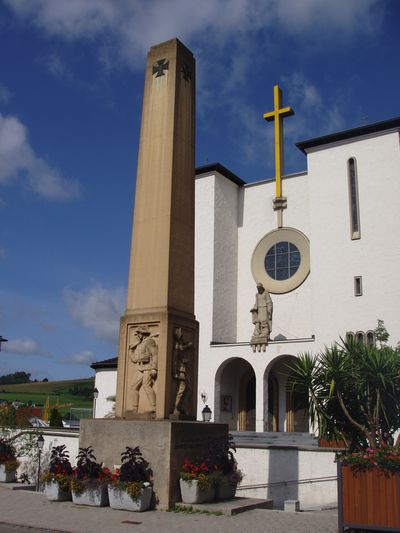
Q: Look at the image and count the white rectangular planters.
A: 6